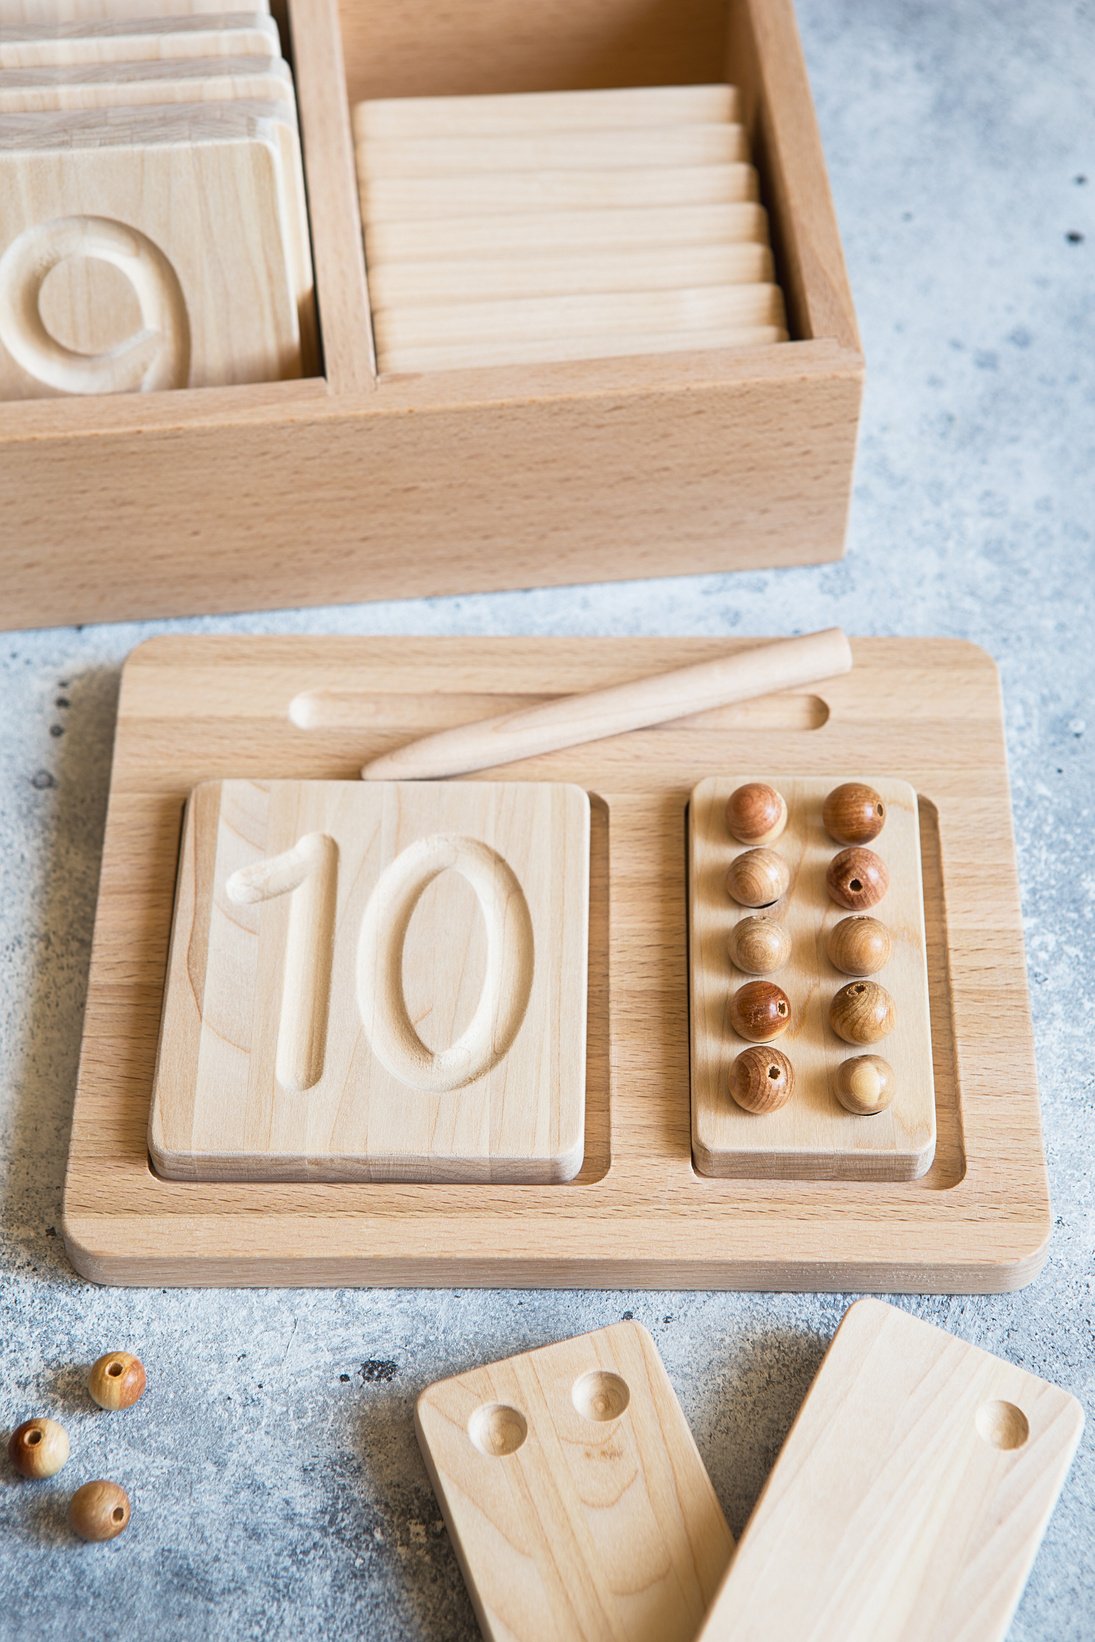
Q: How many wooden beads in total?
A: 13